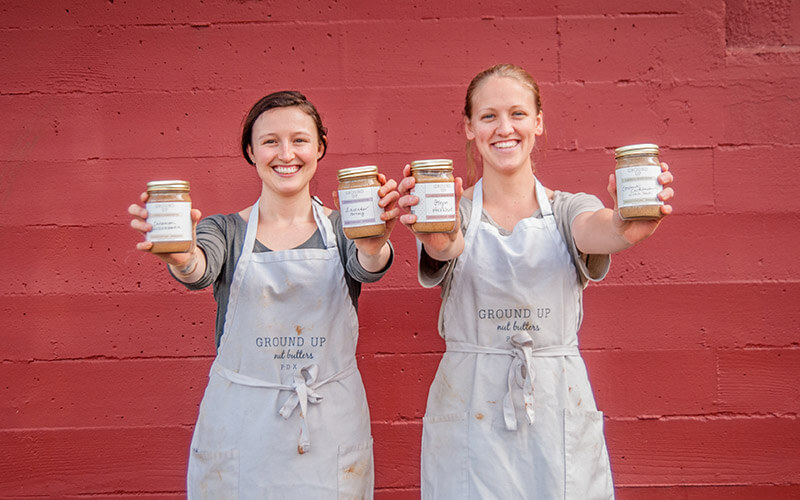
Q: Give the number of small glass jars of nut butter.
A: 4